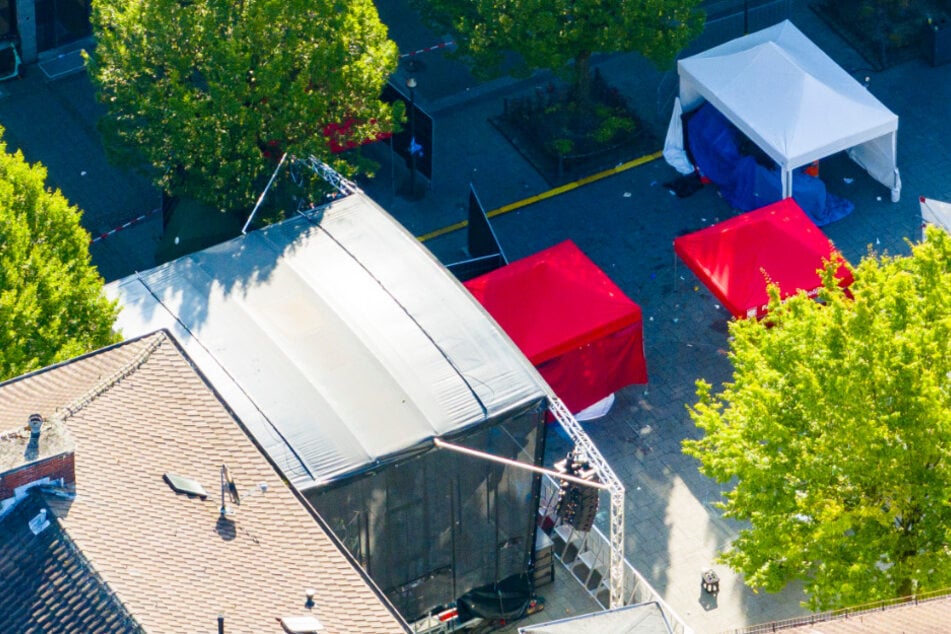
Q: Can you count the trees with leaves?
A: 4